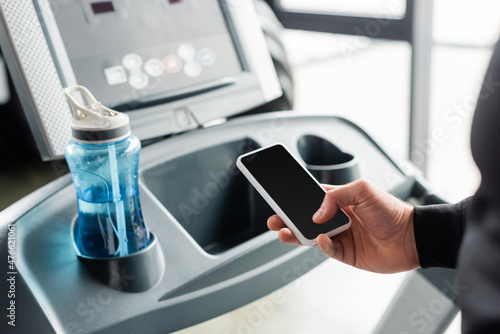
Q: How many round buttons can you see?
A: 7